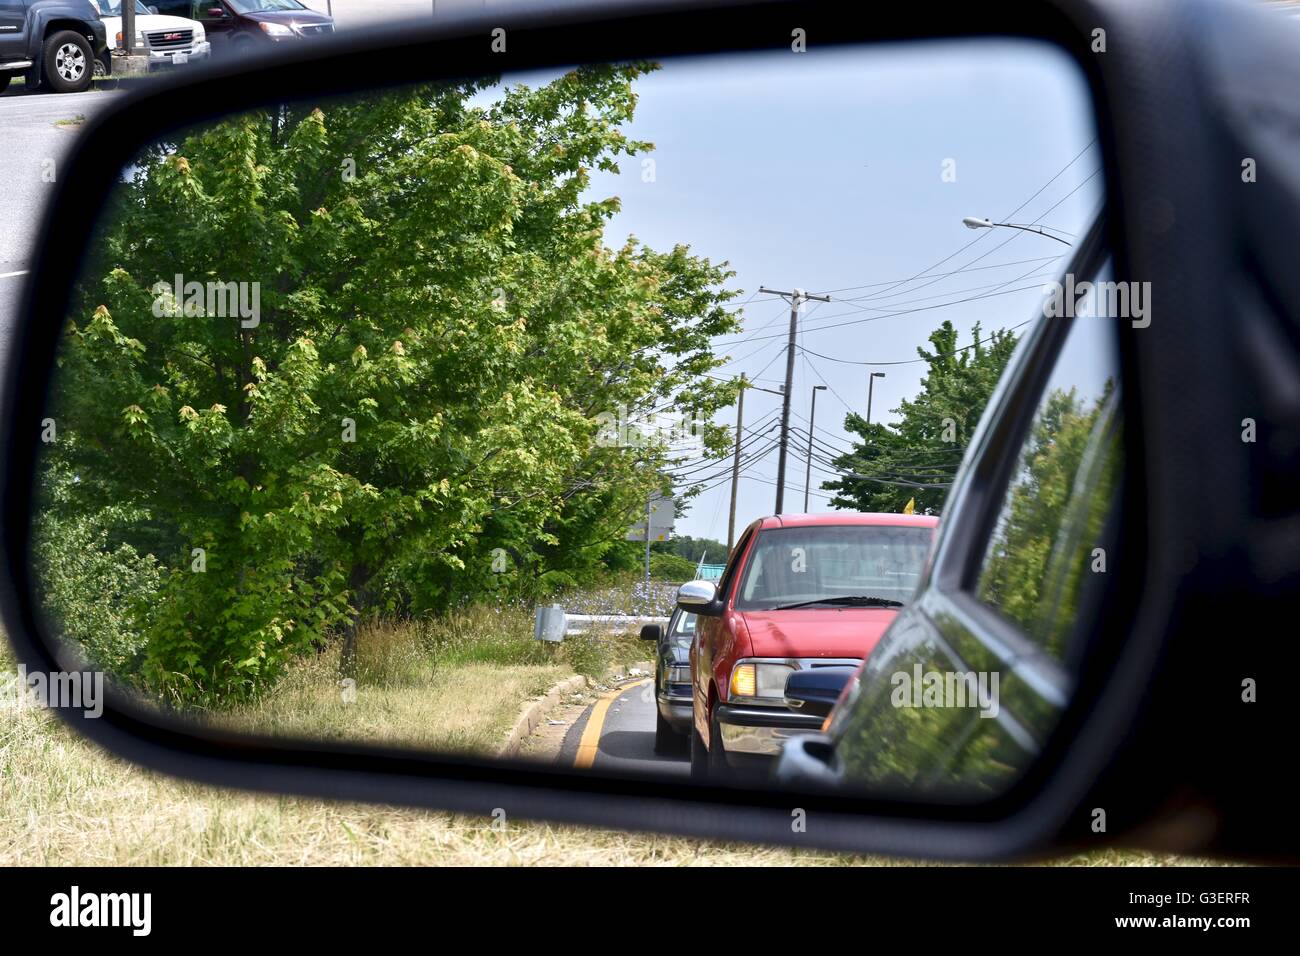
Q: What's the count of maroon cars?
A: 1